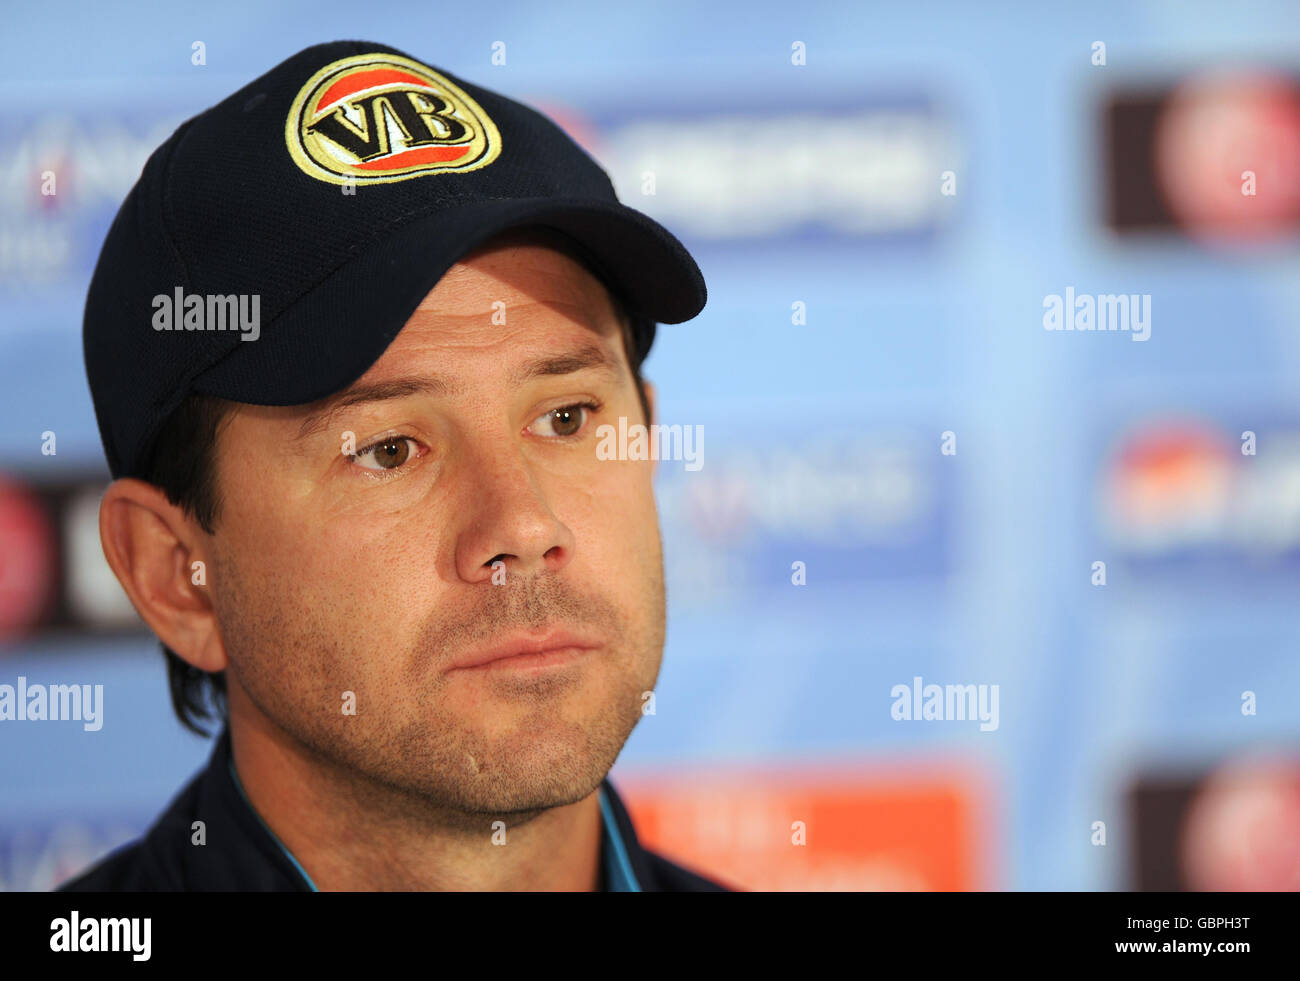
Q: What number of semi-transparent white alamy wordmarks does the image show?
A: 5